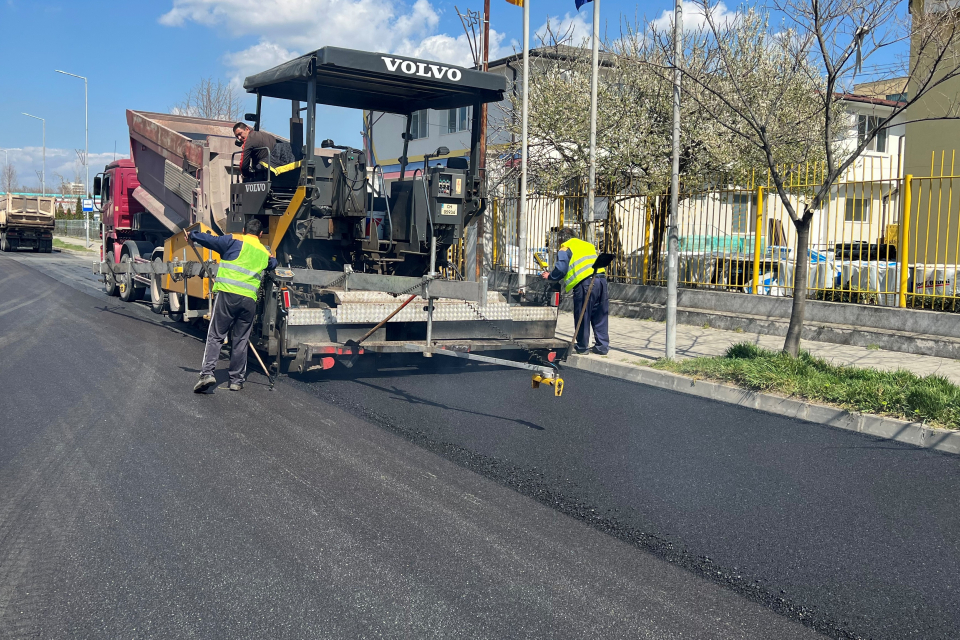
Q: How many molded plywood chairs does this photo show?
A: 0